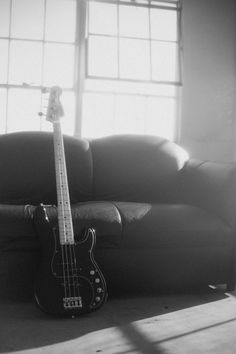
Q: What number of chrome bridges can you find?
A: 1